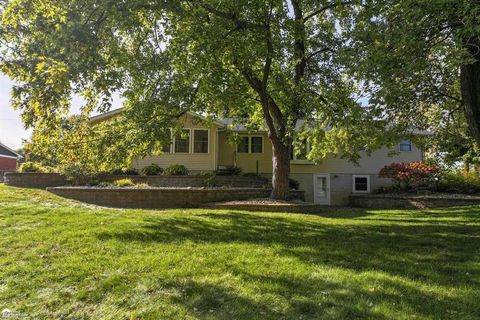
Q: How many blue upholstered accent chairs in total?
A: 0